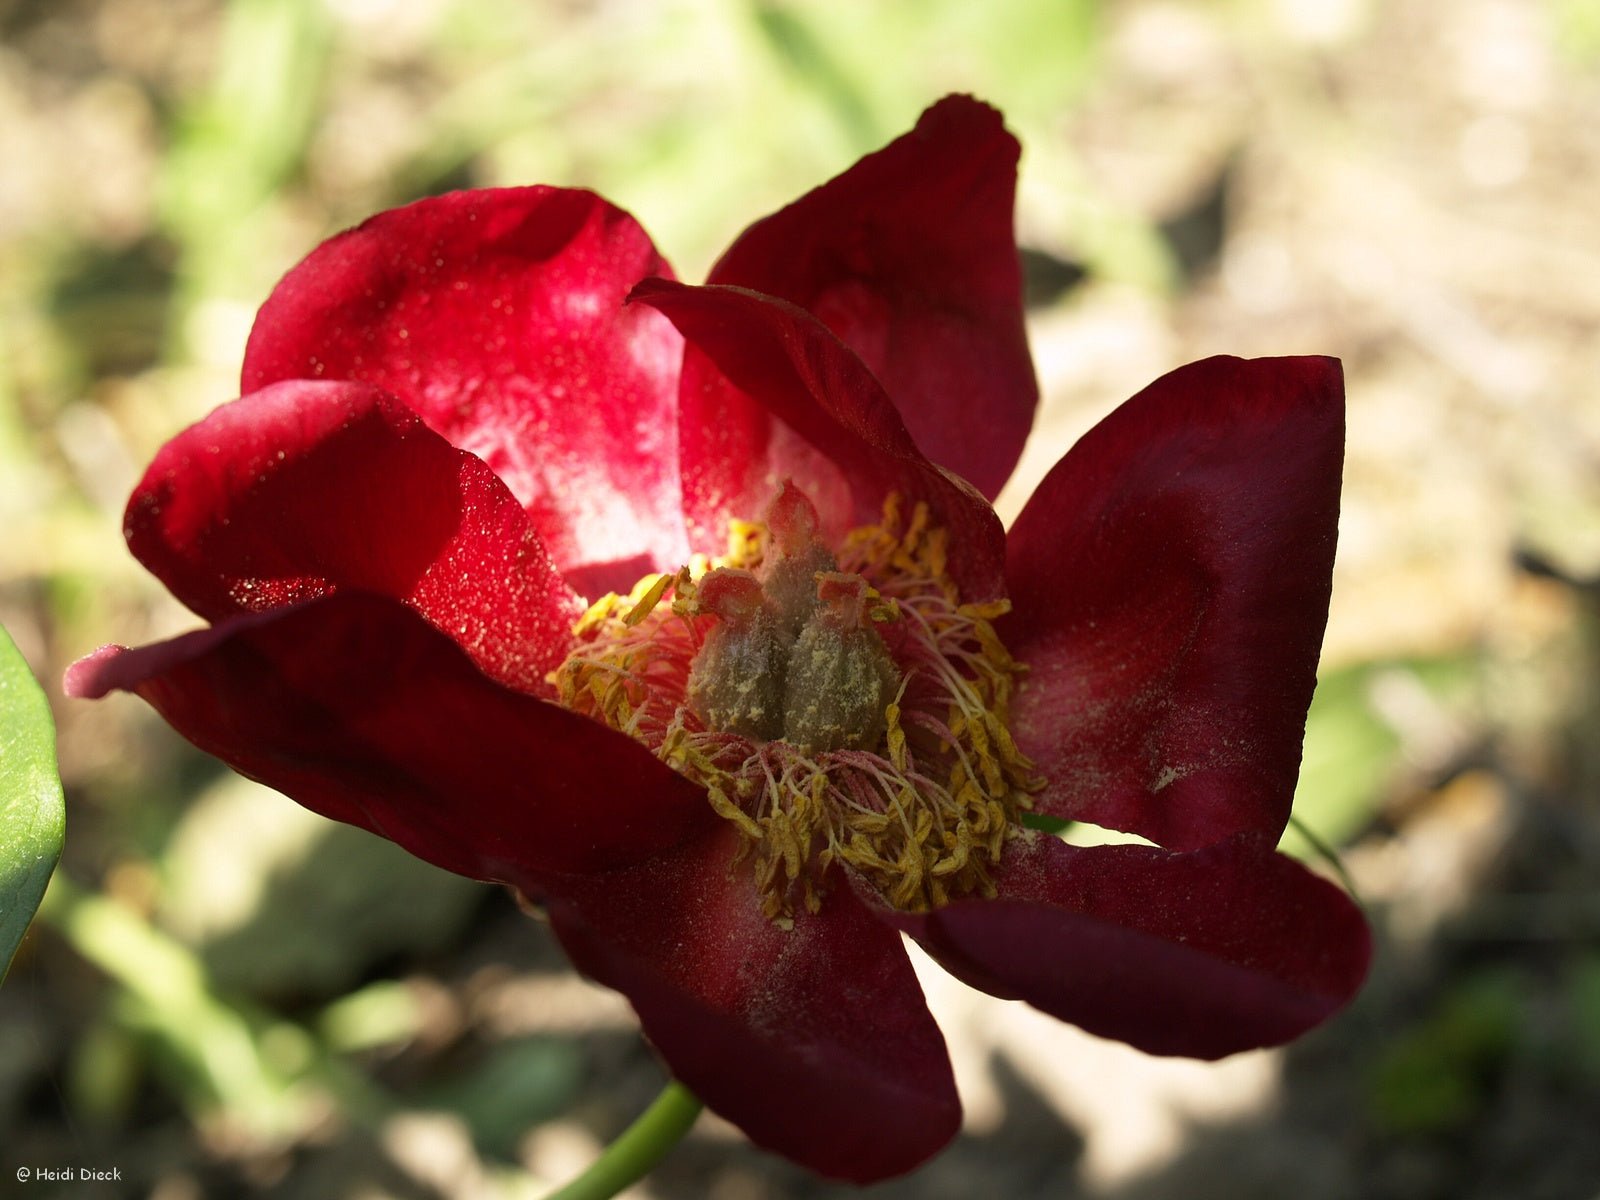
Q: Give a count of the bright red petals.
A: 8